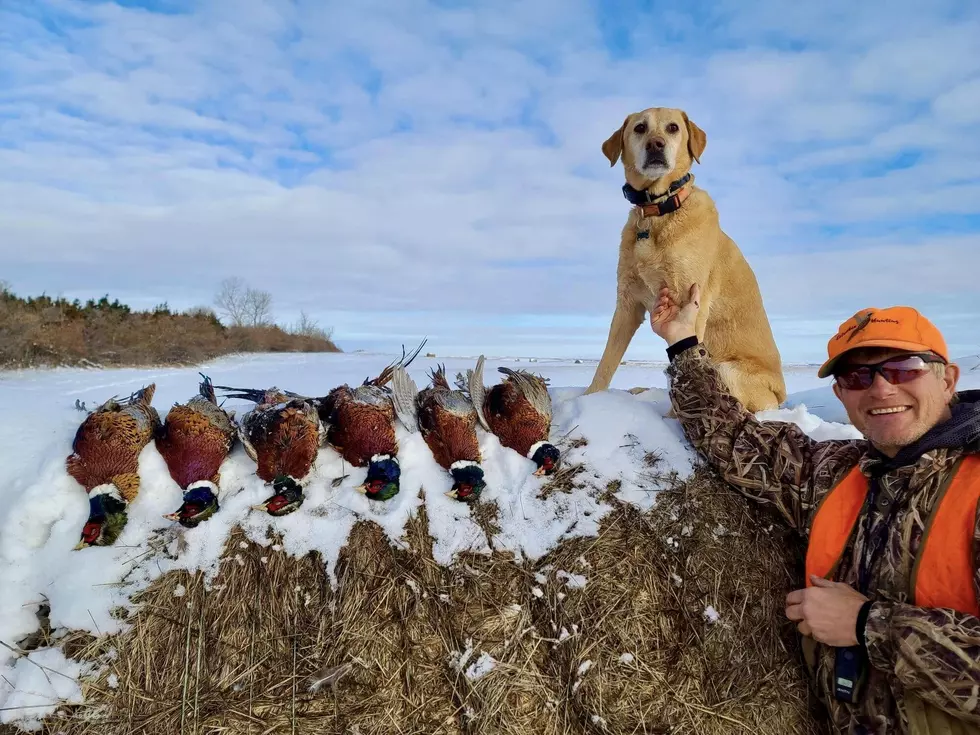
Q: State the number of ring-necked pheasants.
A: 6